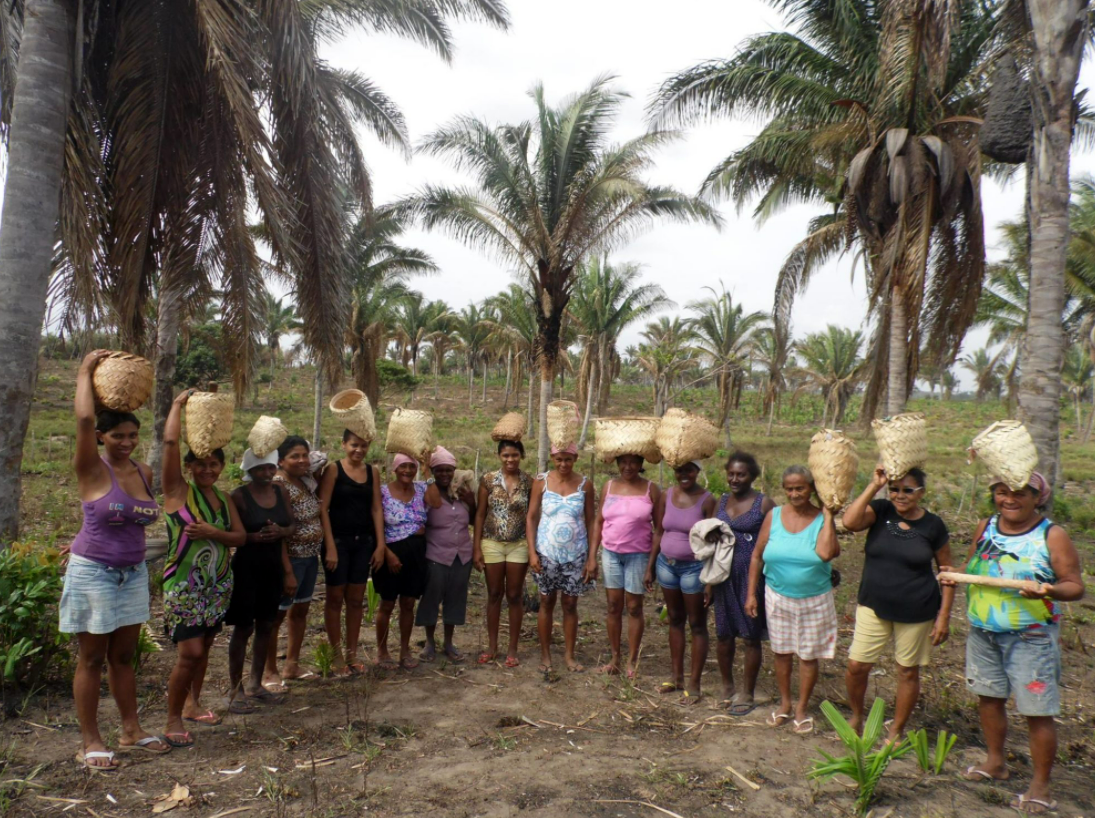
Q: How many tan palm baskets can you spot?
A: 12